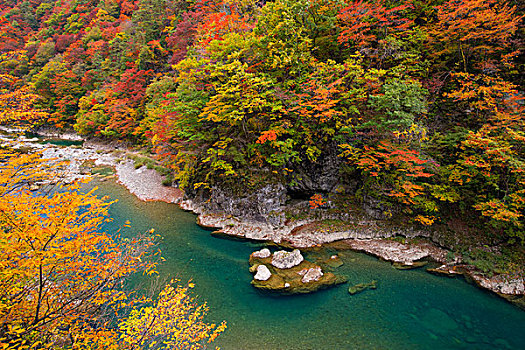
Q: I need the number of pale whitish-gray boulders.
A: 4